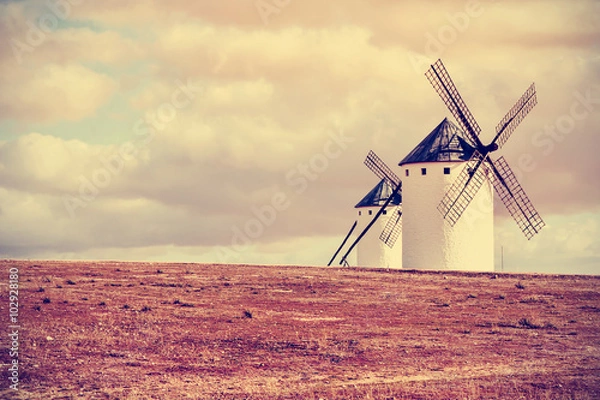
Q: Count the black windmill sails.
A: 6